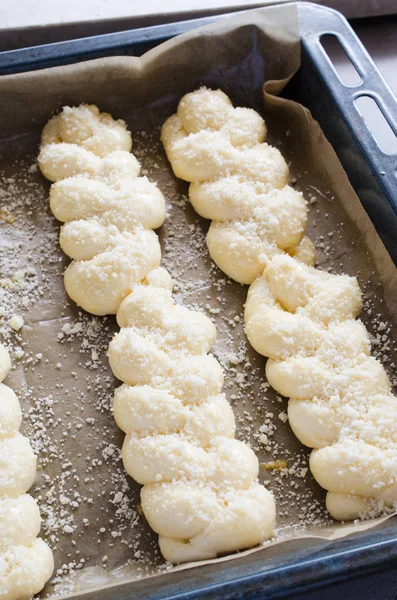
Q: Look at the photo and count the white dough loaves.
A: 5